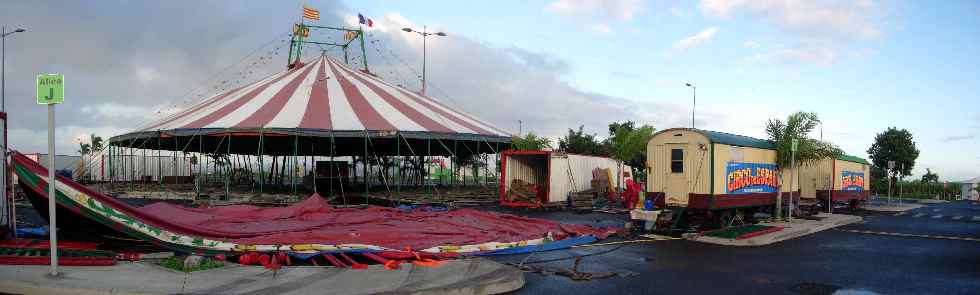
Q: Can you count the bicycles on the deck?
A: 0